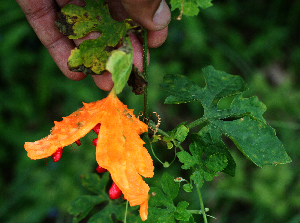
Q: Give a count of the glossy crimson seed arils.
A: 6